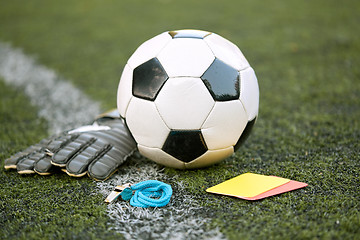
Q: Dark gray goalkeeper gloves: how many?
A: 2